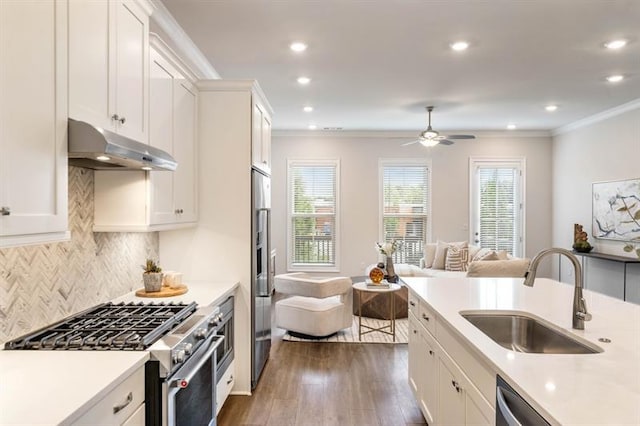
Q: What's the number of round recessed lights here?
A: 9